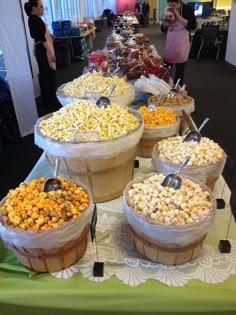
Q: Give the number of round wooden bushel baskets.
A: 7